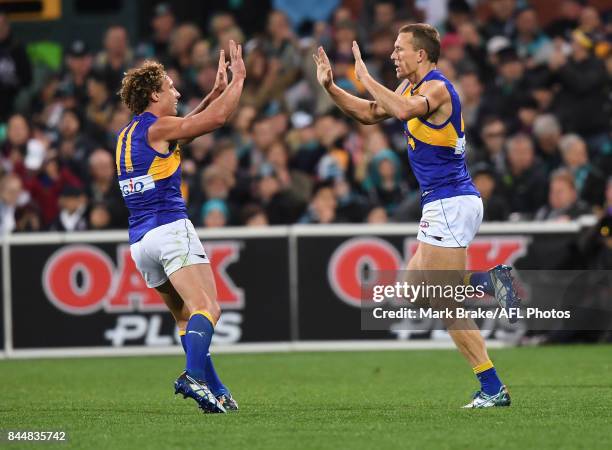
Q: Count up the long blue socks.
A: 2